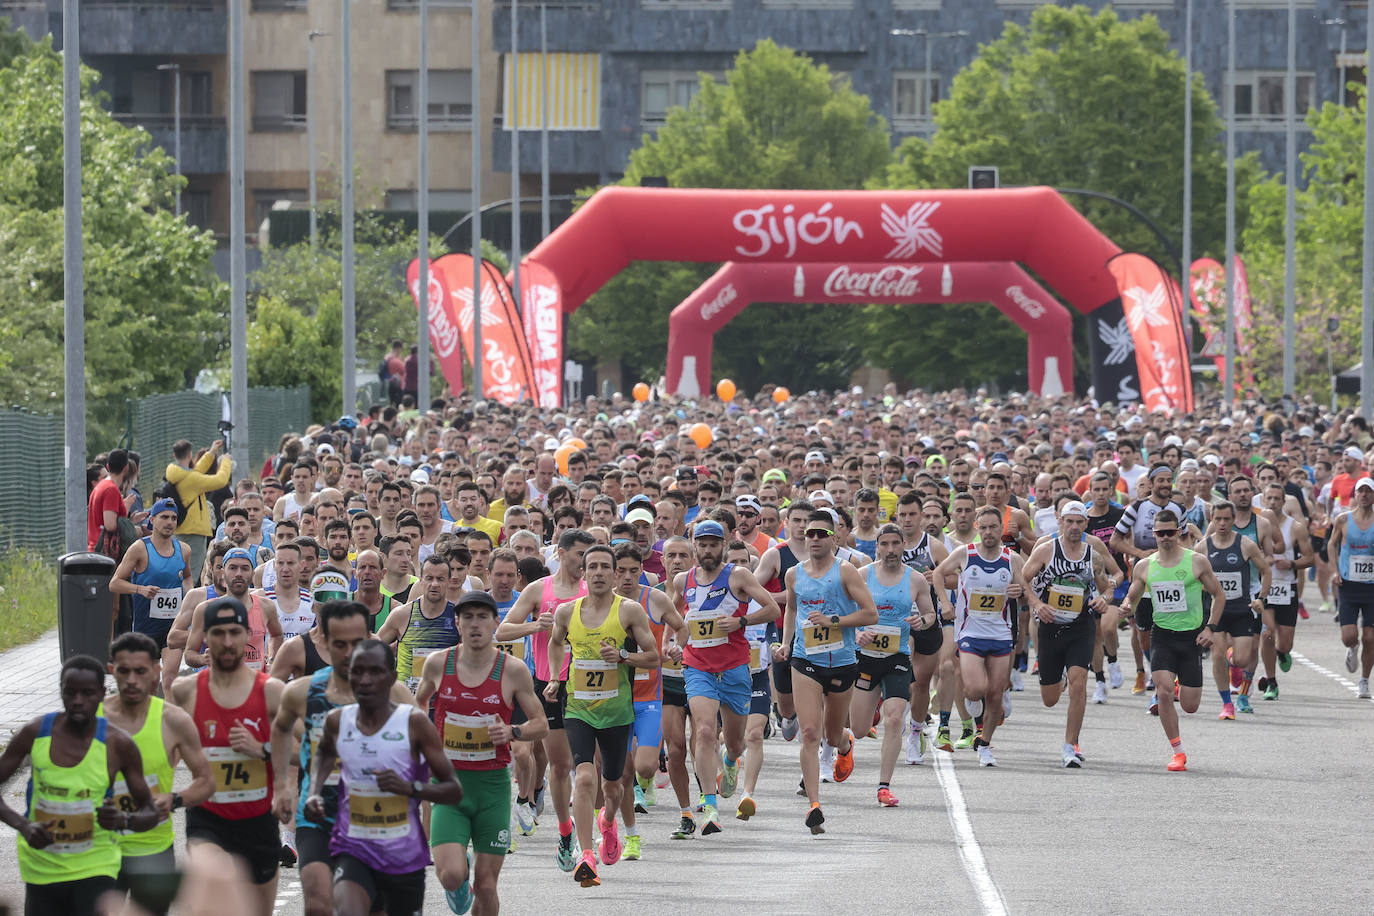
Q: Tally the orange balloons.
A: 6